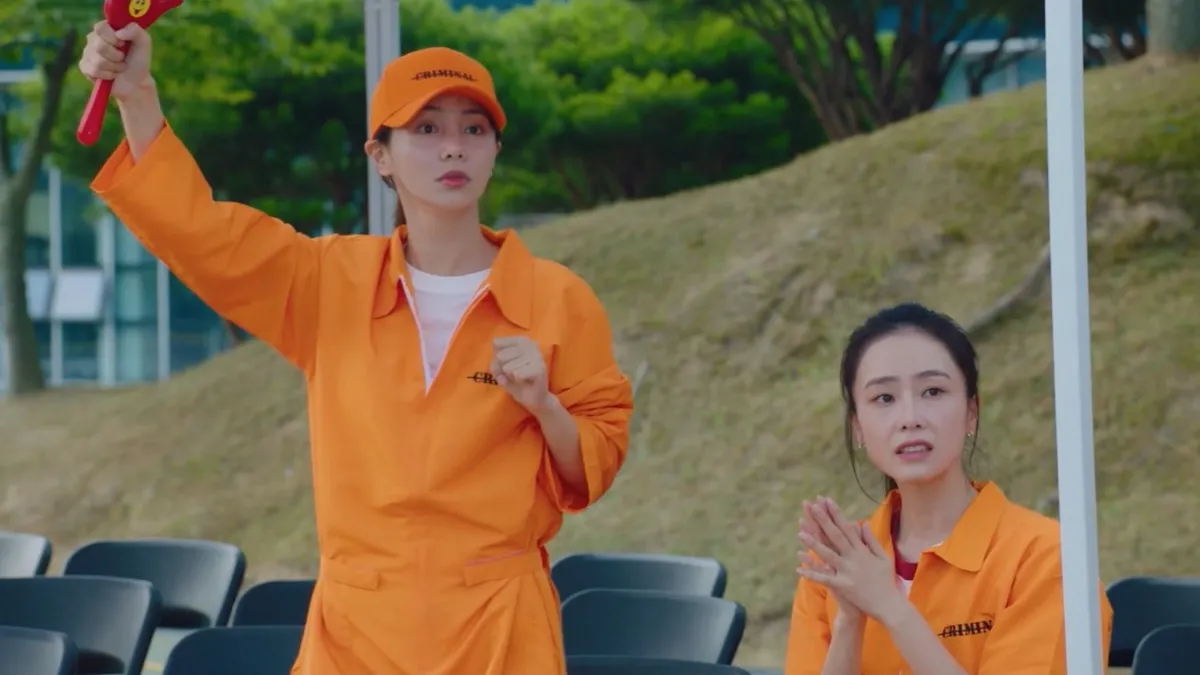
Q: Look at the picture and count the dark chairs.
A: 11